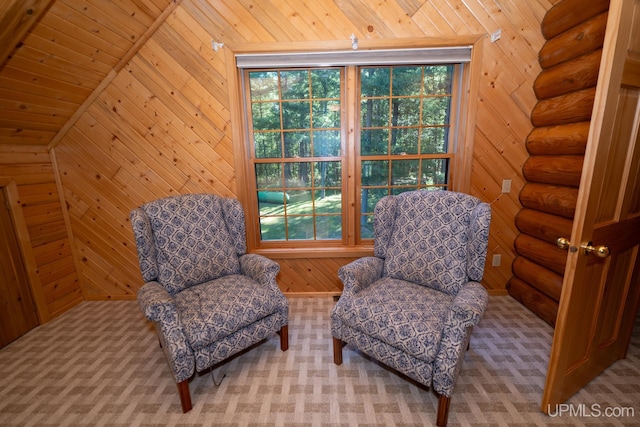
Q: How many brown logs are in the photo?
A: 11